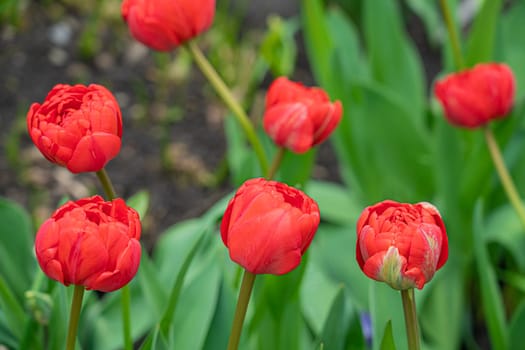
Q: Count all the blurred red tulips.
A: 3